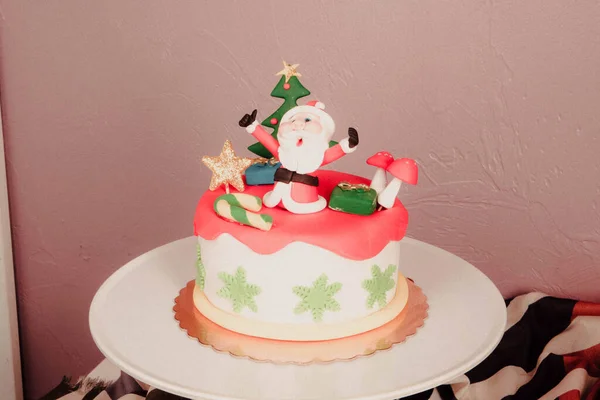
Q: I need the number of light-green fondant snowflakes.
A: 4